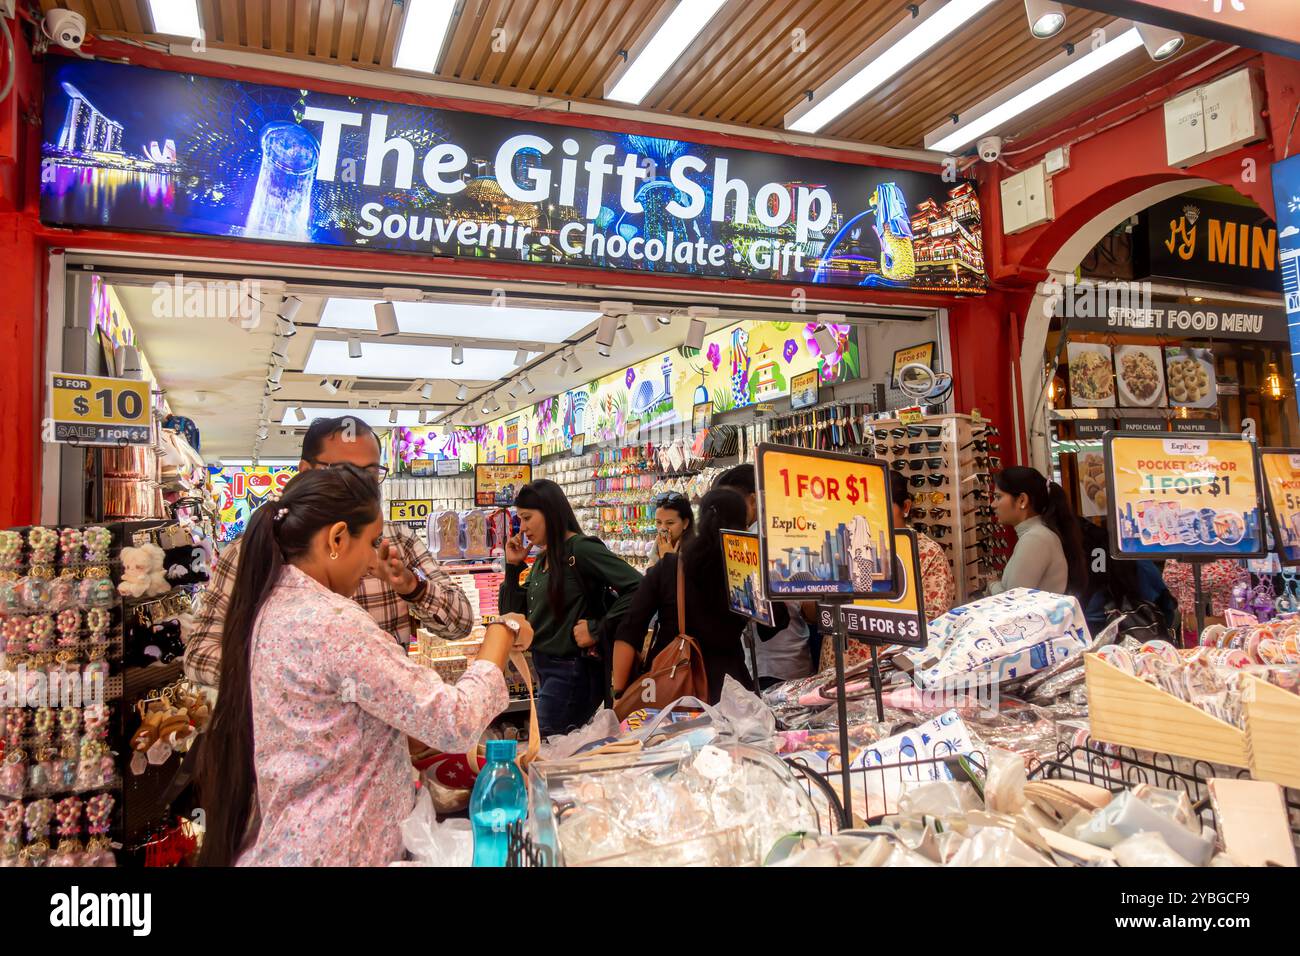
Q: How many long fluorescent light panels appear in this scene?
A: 5